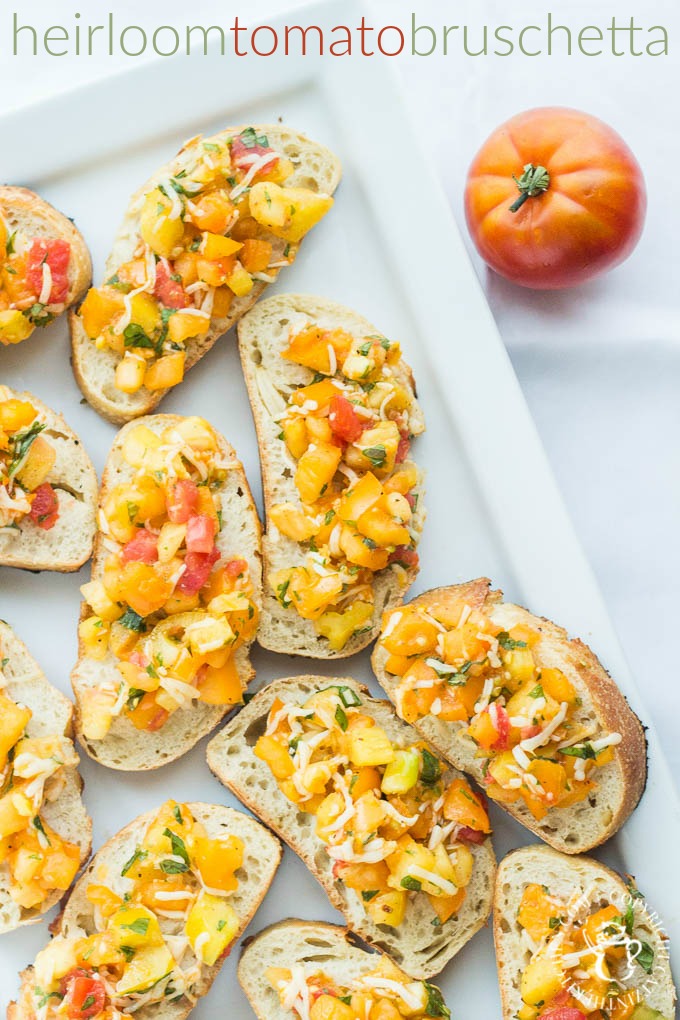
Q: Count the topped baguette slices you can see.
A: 11